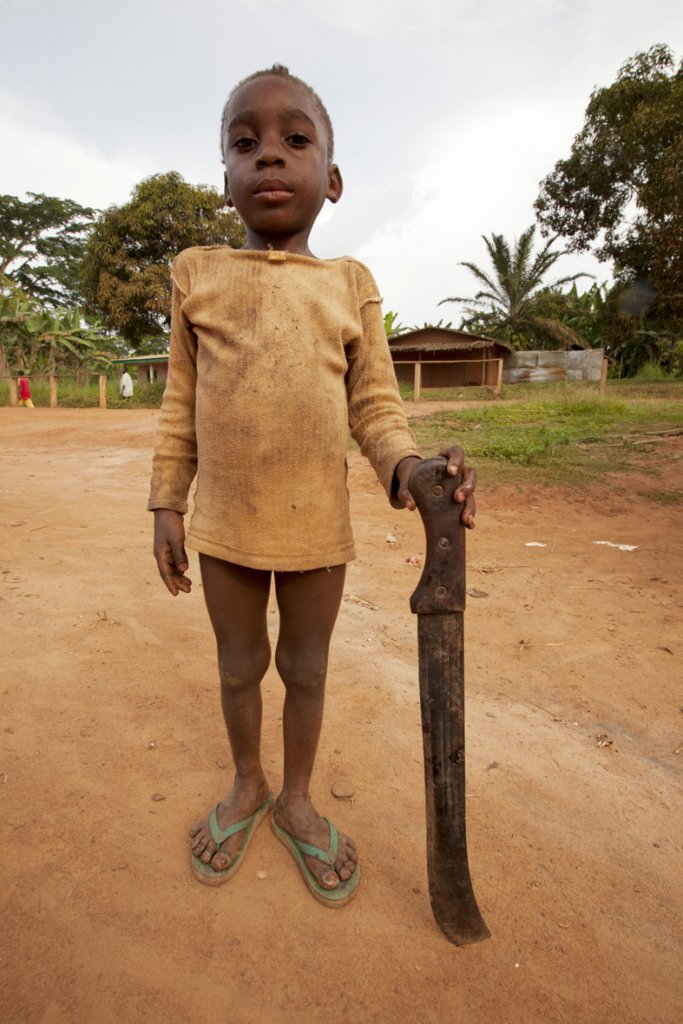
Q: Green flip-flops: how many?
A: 2